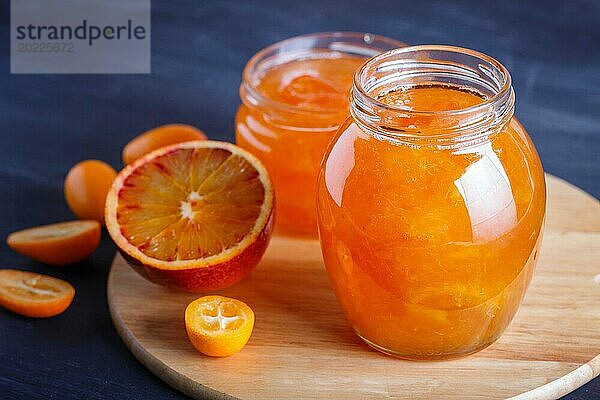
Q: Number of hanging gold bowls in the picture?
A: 0